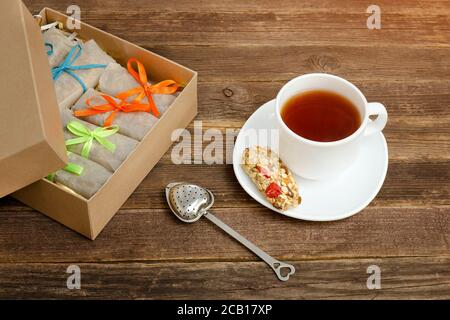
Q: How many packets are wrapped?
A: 6